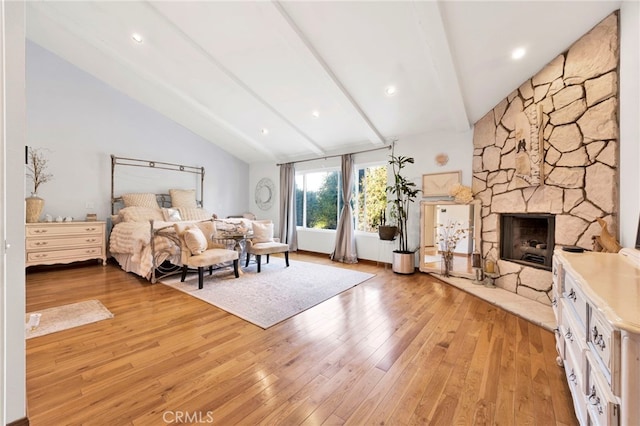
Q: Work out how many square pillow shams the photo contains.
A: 2